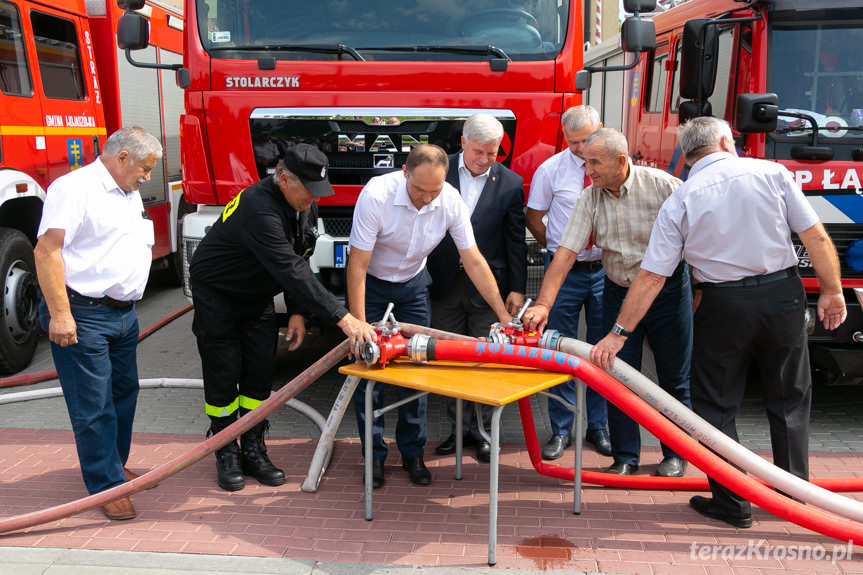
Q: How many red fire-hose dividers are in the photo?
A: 2